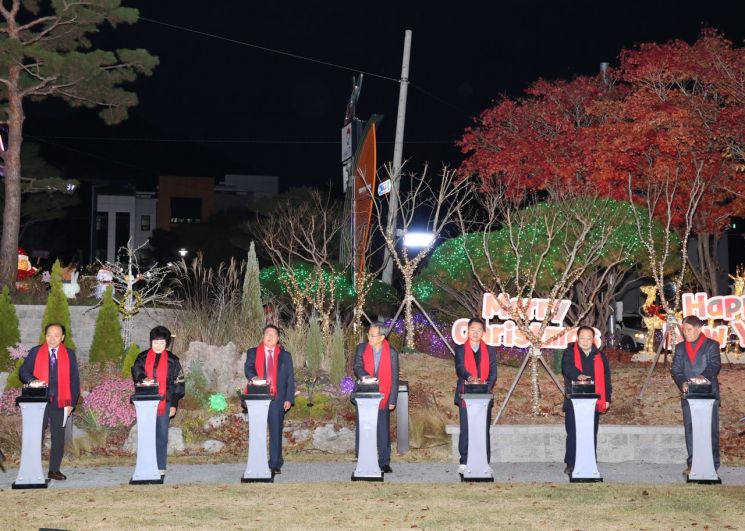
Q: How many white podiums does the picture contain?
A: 7